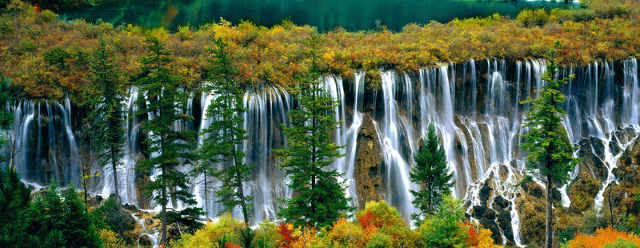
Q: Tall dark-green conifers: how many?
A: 6